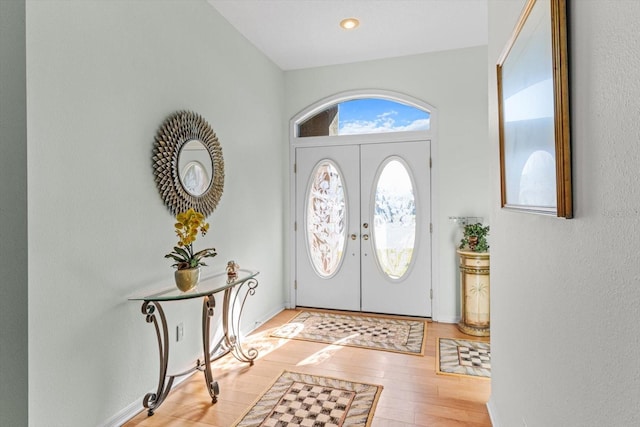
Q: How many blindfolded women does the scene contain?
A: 0